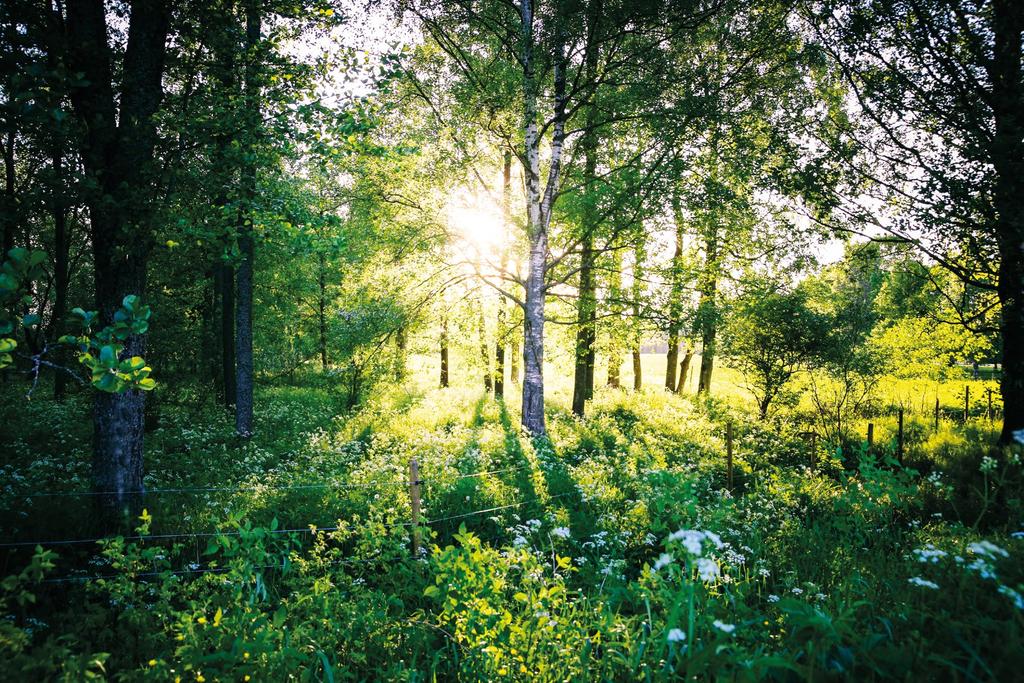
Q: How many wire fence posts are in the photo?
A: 8